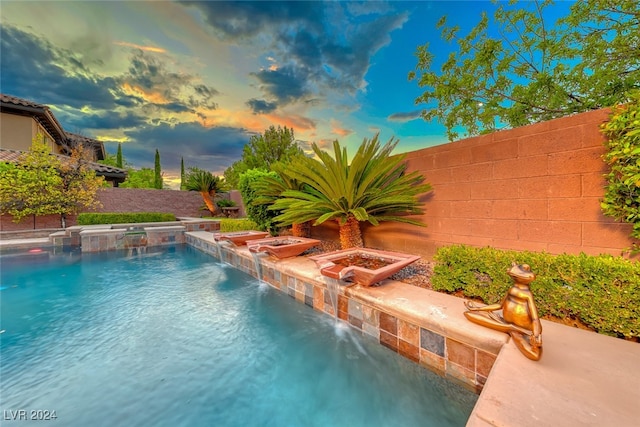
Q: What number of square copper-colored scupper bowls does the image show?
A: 3